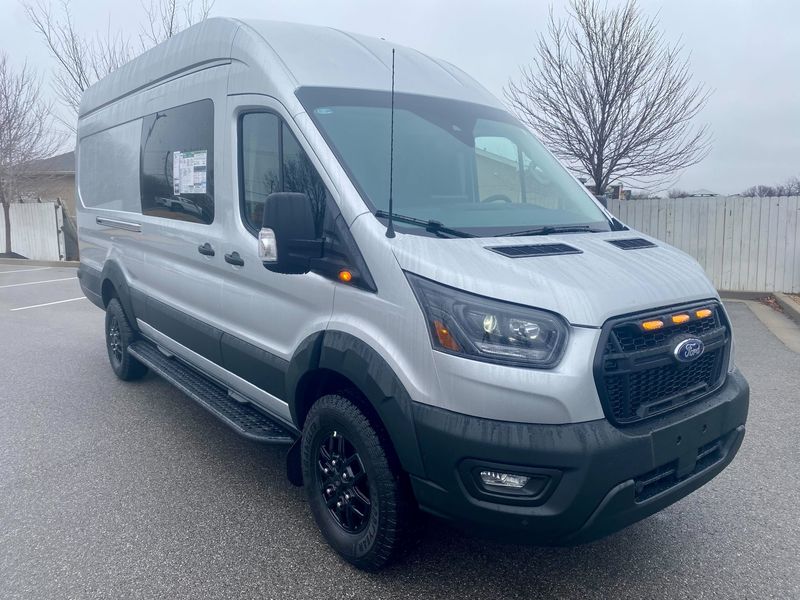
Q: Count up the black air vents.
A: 2